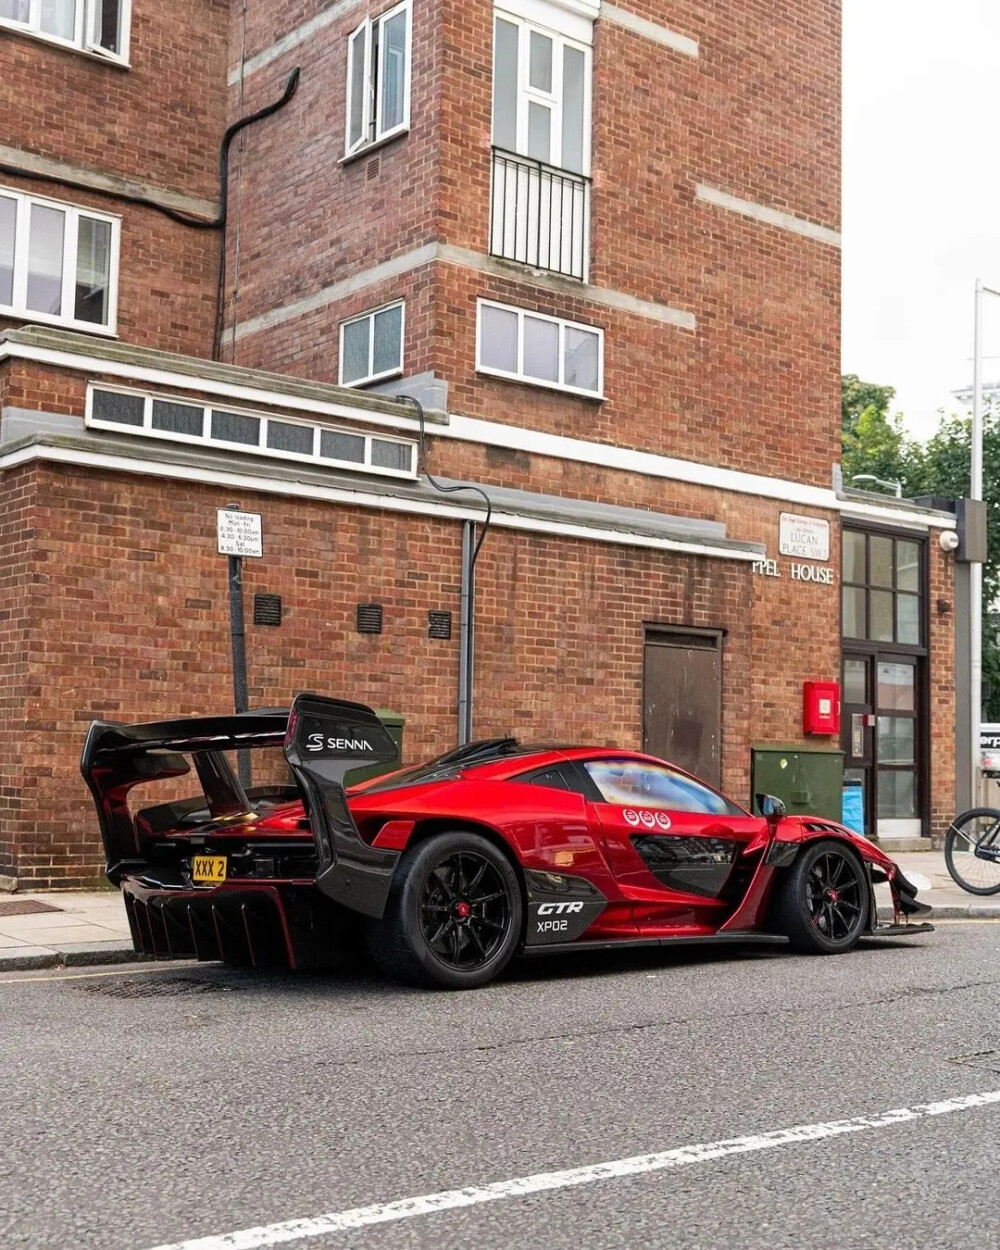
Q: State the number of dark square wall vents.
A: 3